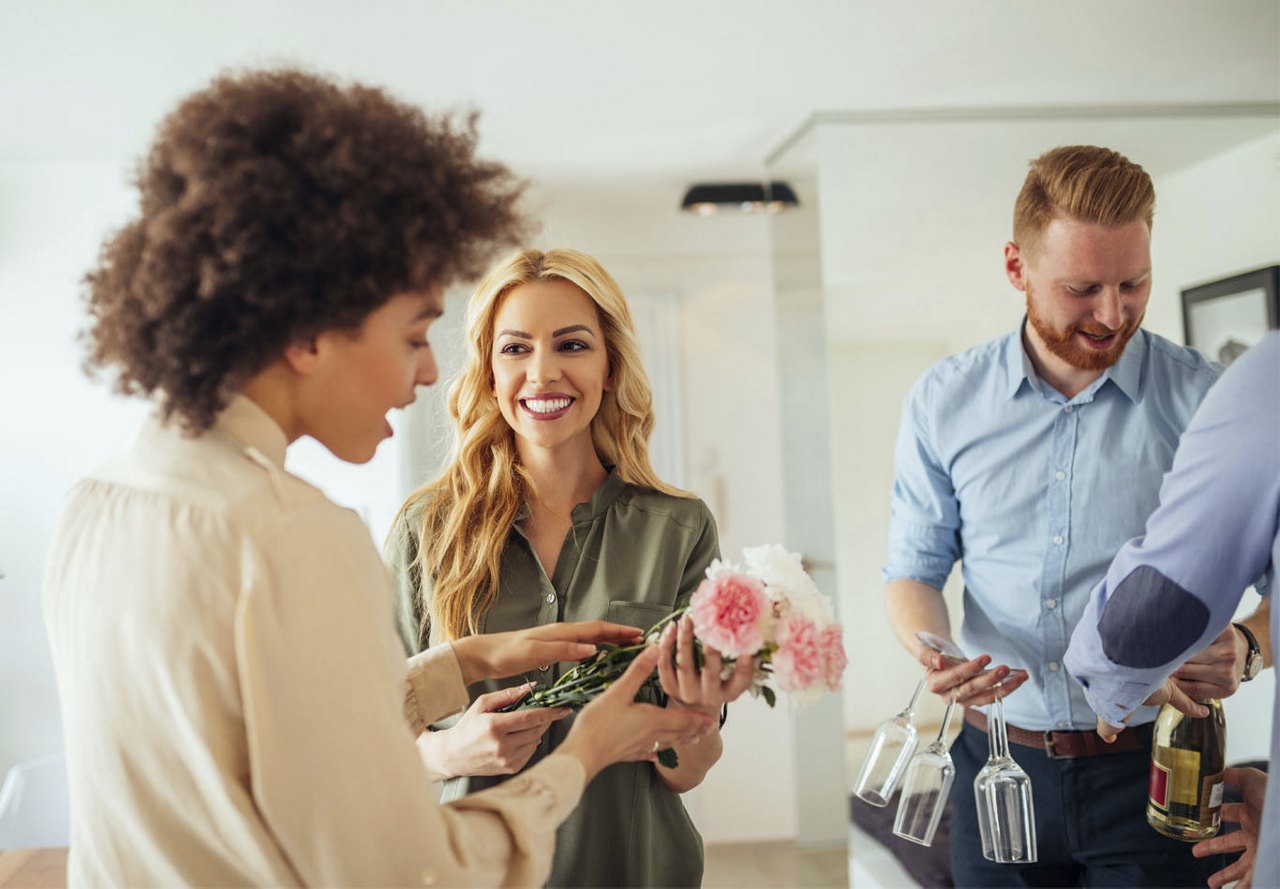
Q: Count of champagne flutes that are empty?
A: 4